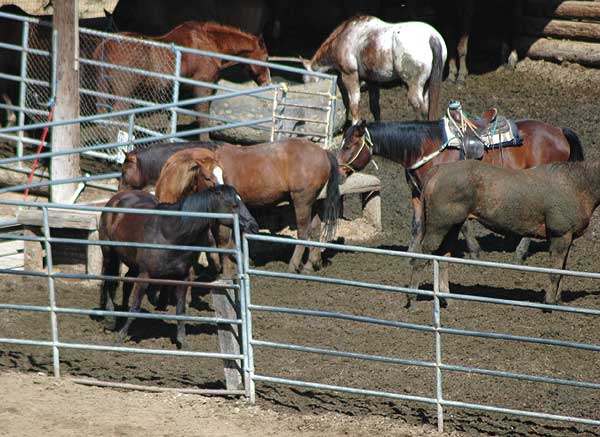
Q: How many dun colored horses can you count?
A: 1